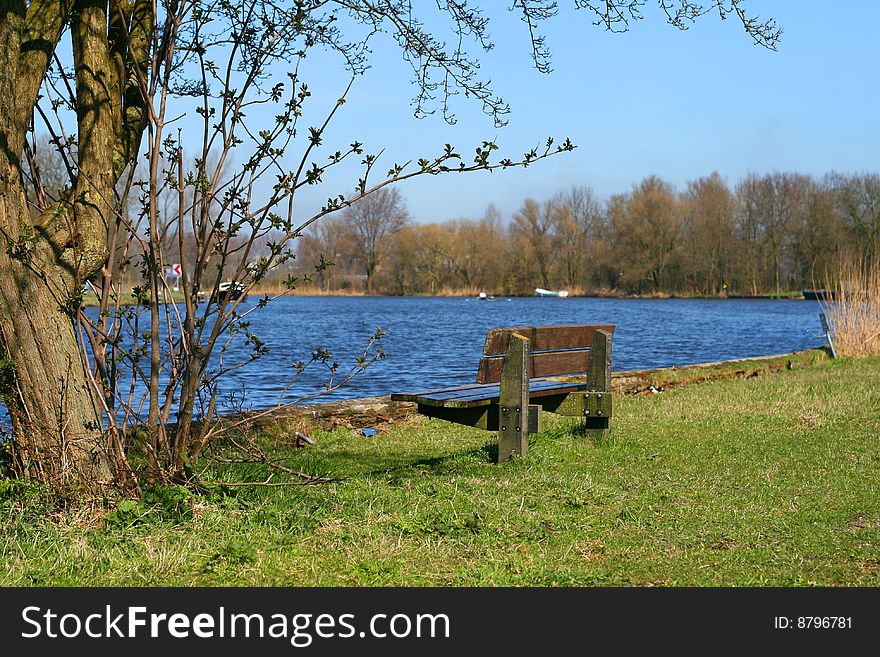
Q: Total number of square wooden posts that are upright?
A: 2